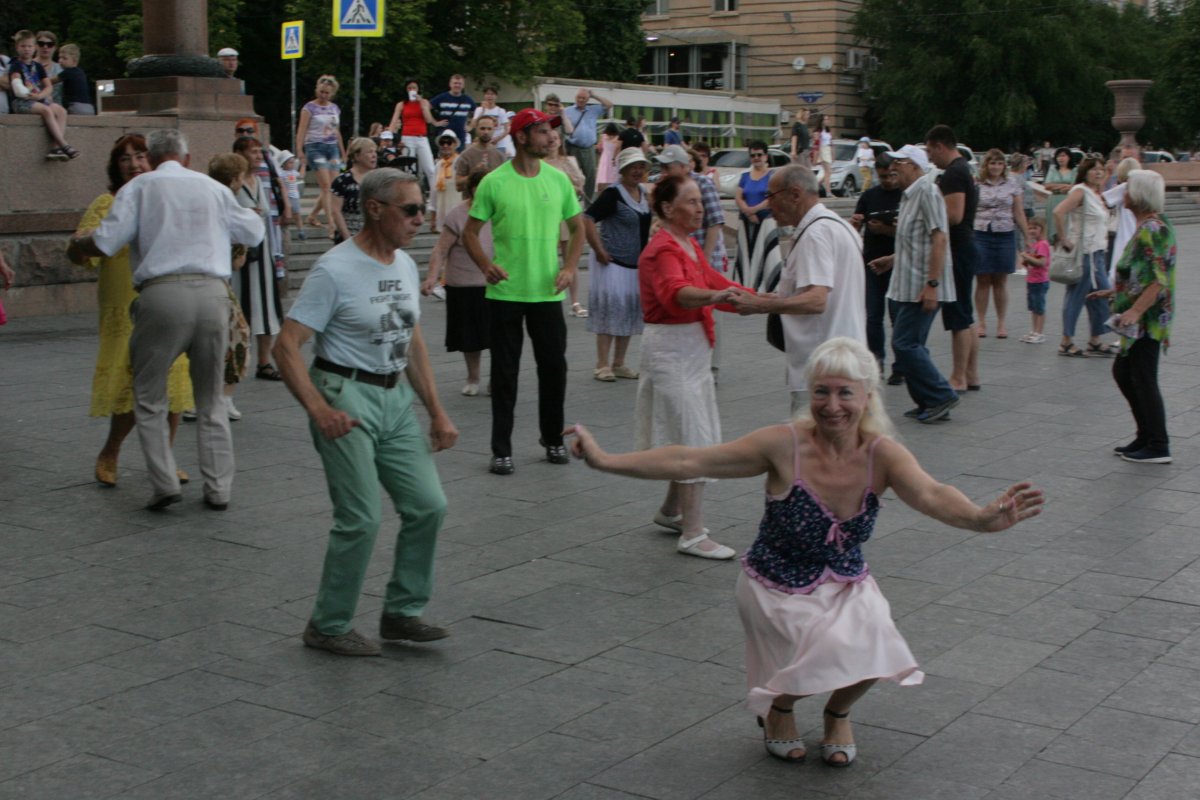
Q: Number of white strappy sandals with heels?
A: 2